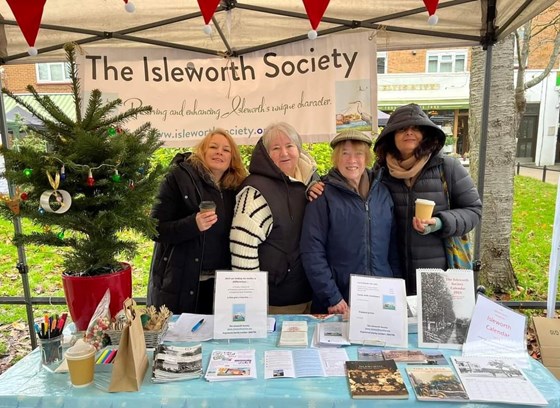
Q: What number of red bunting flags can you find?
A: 5